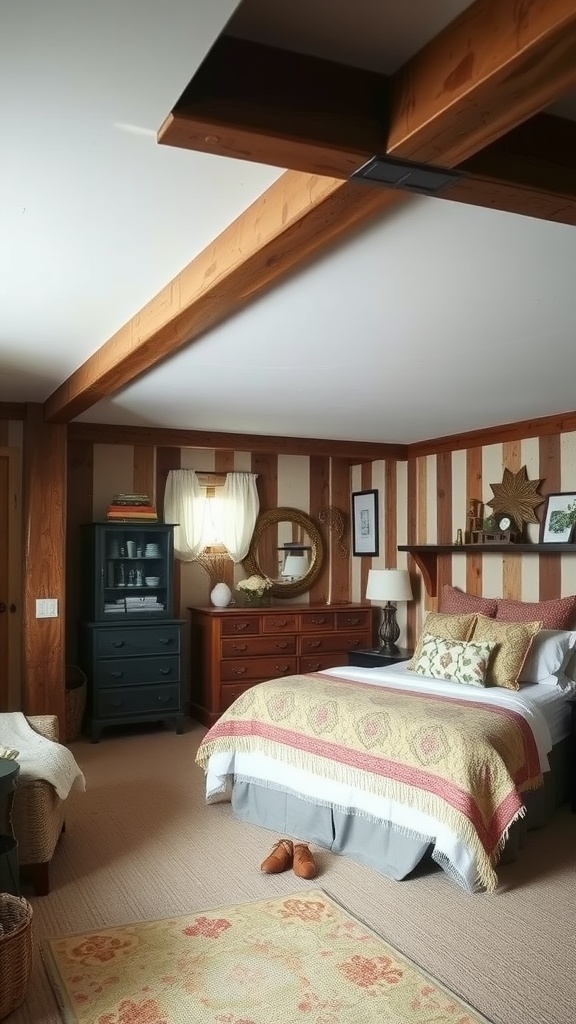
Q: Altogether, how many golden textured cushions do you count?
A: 2